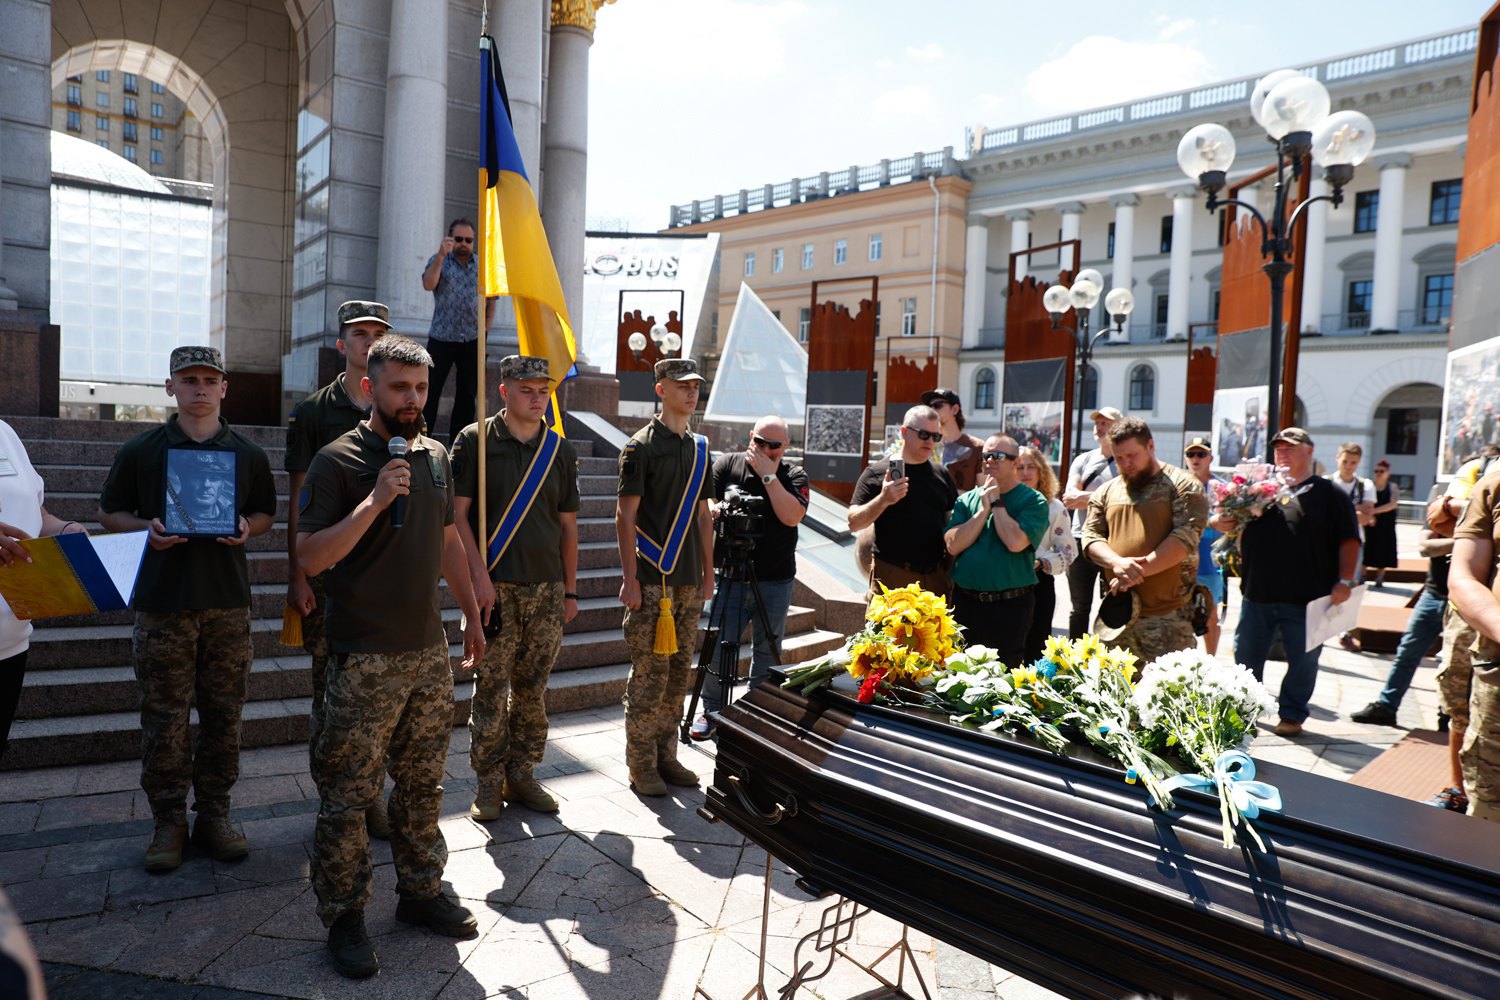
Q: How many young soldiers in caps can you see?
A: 4